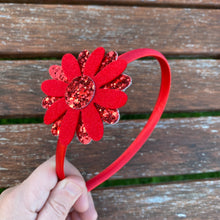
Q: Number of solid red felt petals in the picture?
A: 8